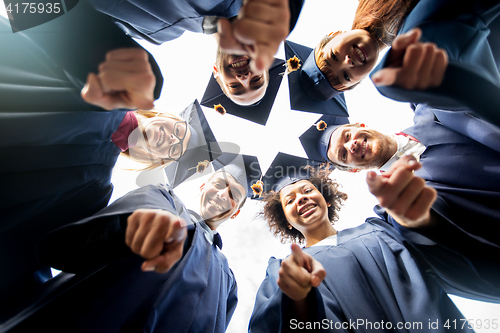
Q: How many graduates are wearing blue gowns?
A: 6